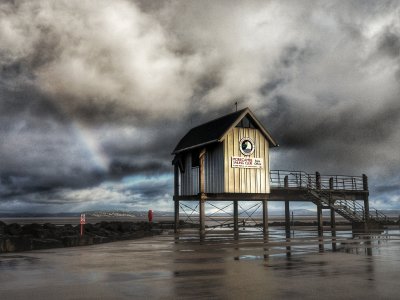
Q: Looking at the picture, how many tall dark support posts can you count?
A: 8